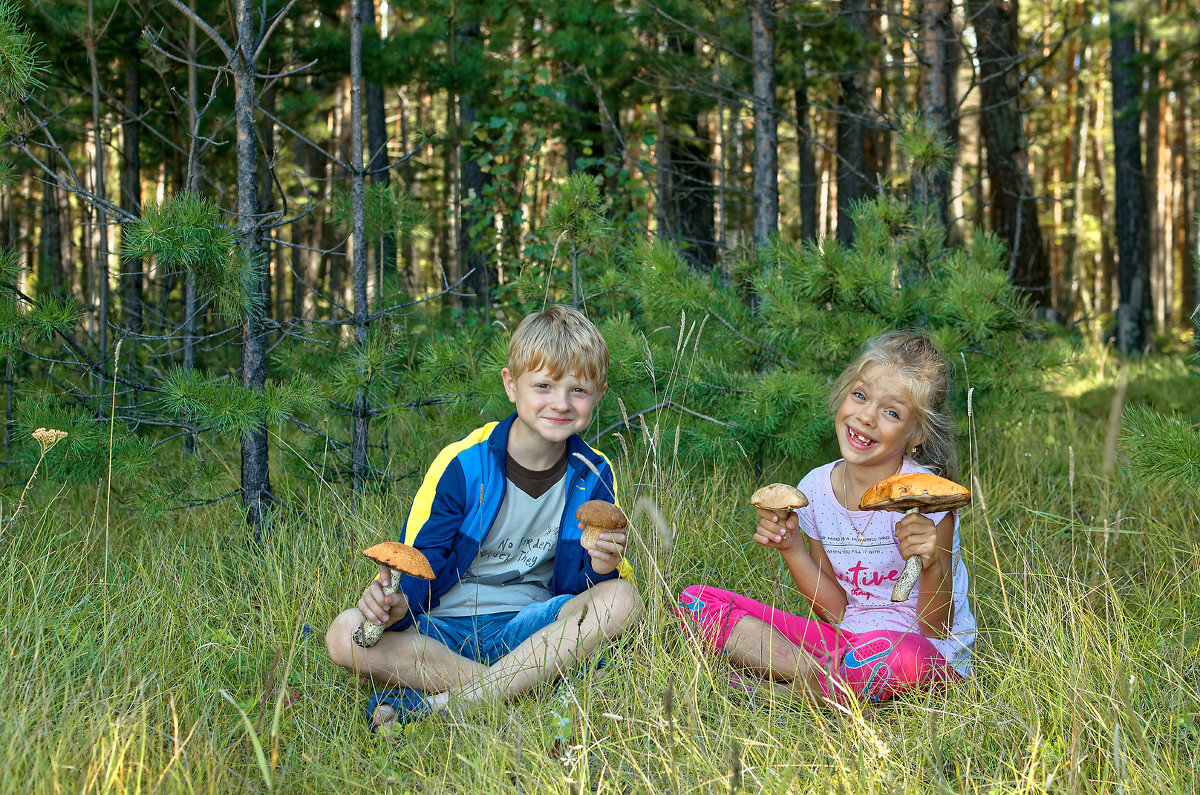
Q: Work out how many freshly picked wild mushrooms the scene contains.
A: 4